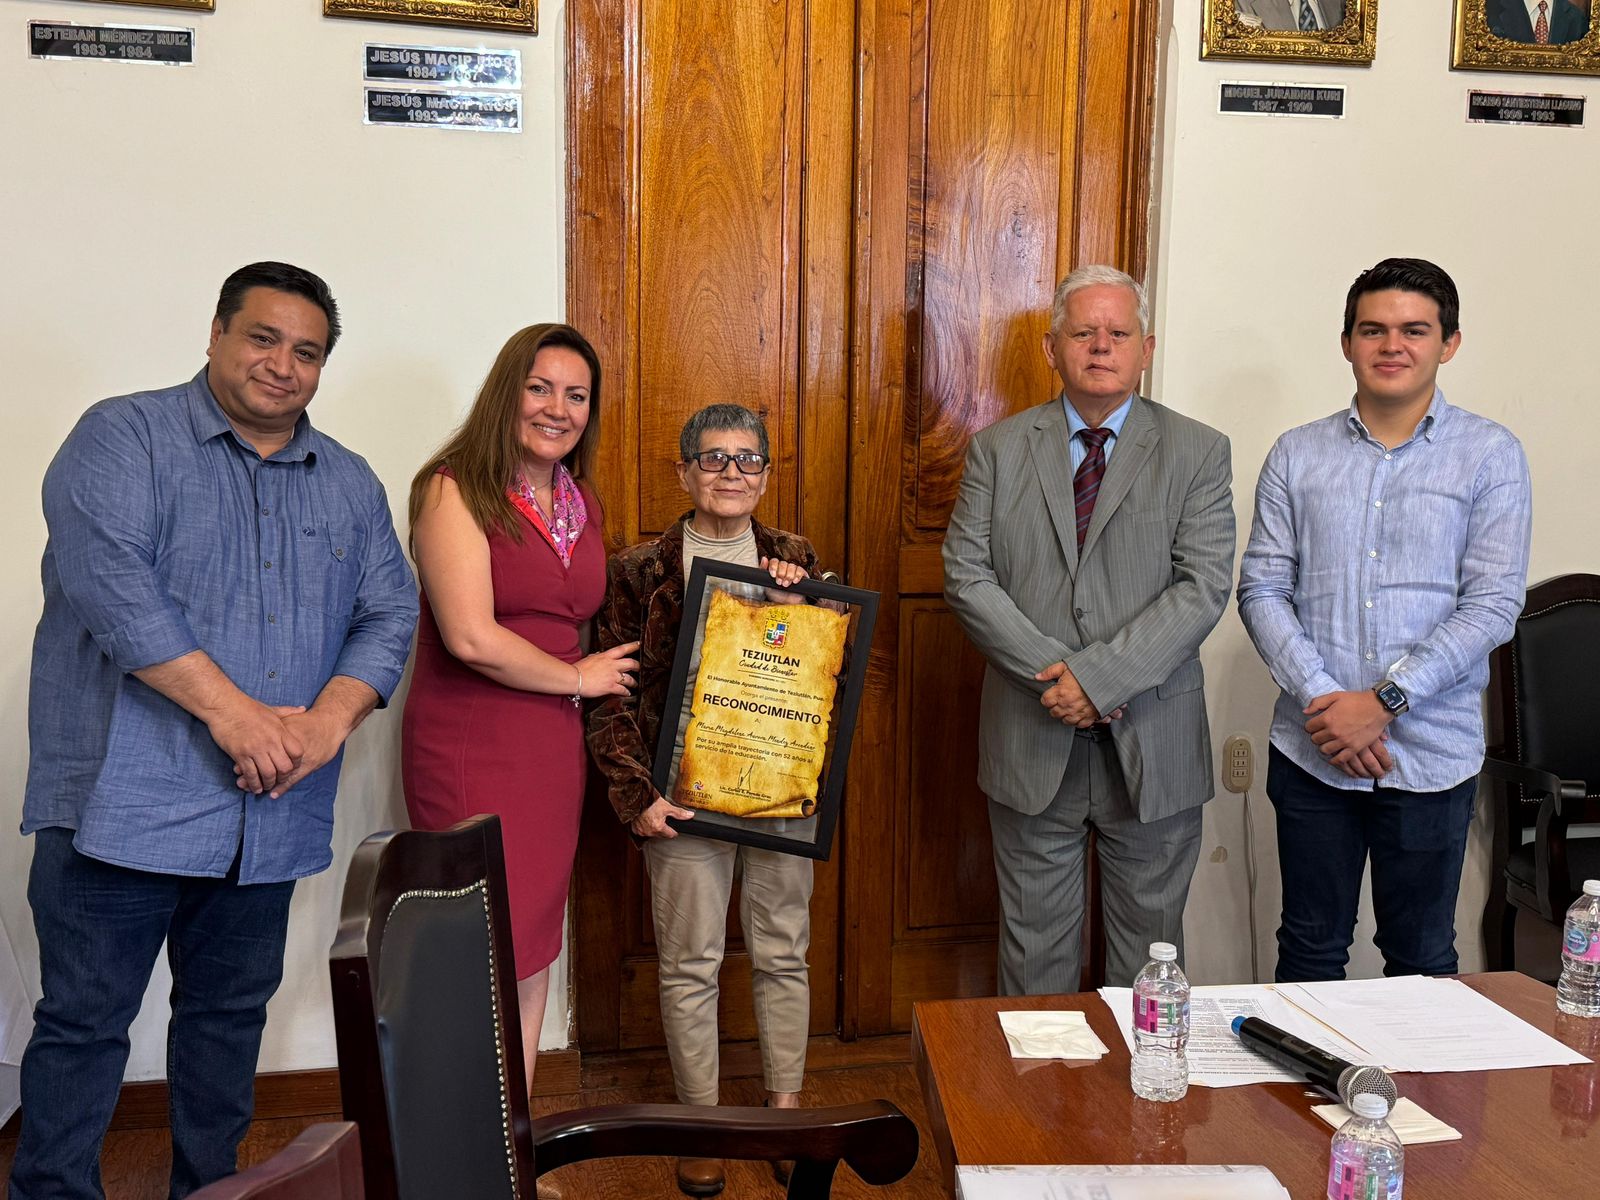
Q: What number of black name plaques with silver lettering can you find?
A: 5